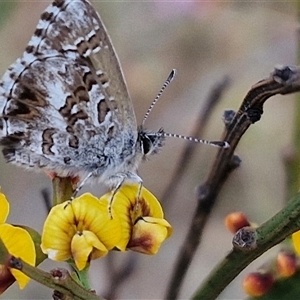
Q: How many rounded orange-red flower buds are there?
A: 3